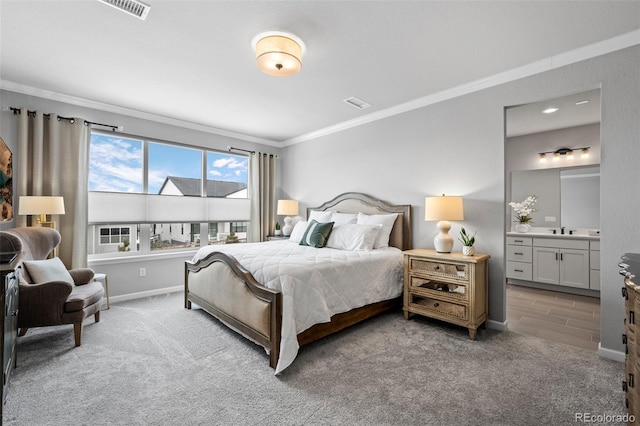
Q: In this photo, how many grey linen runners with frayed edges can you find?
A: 0